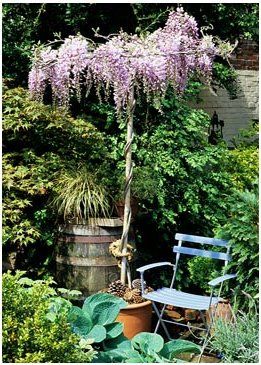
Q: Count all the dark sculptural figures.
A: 1